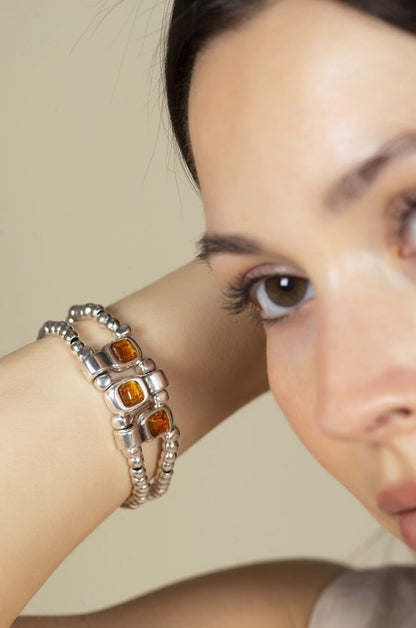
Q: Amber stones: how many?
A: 3